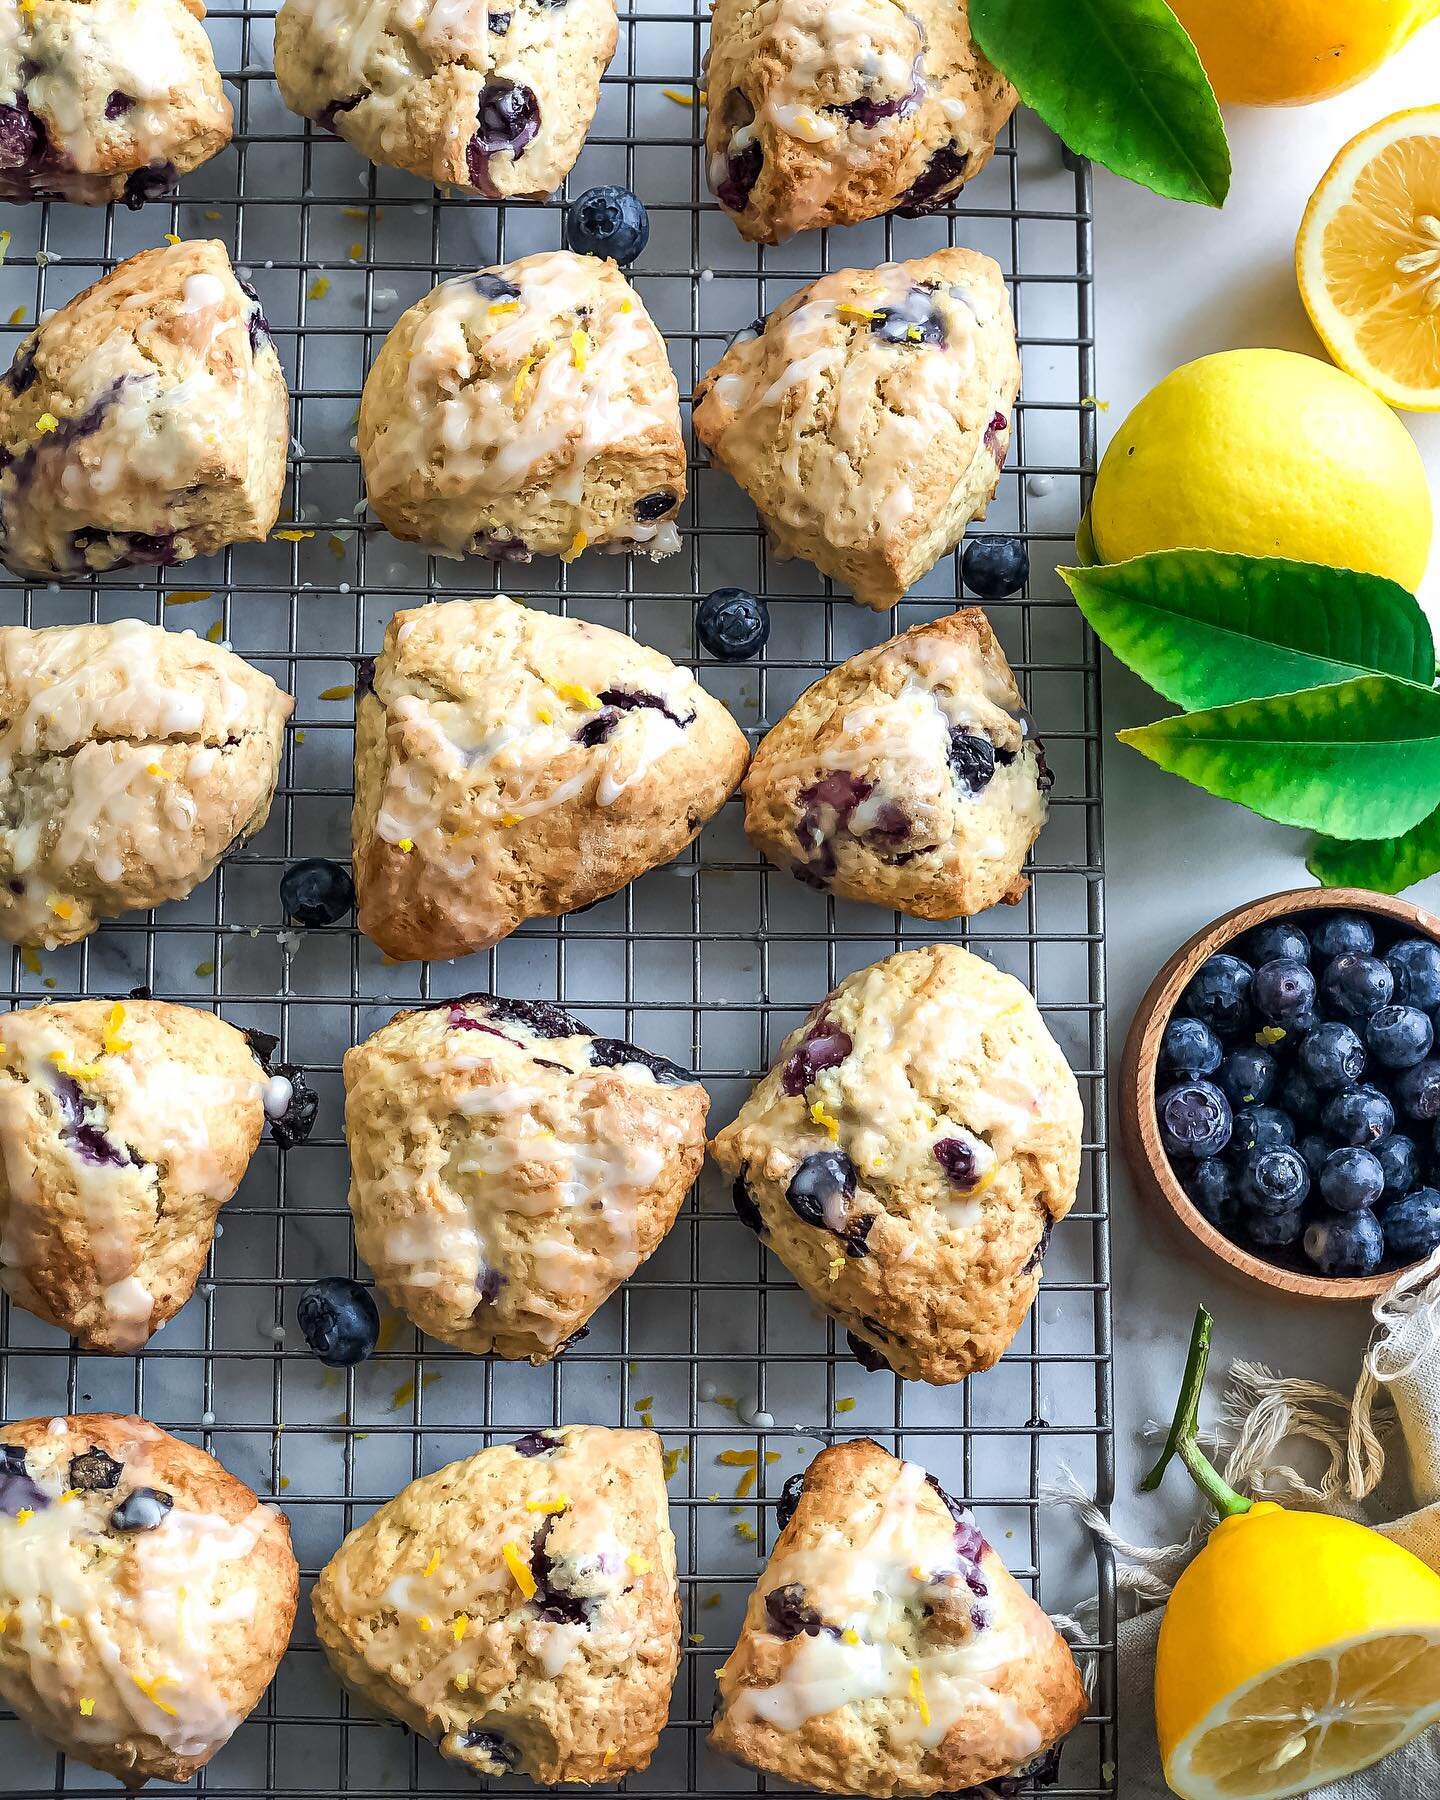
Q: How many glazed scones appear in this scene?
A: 15